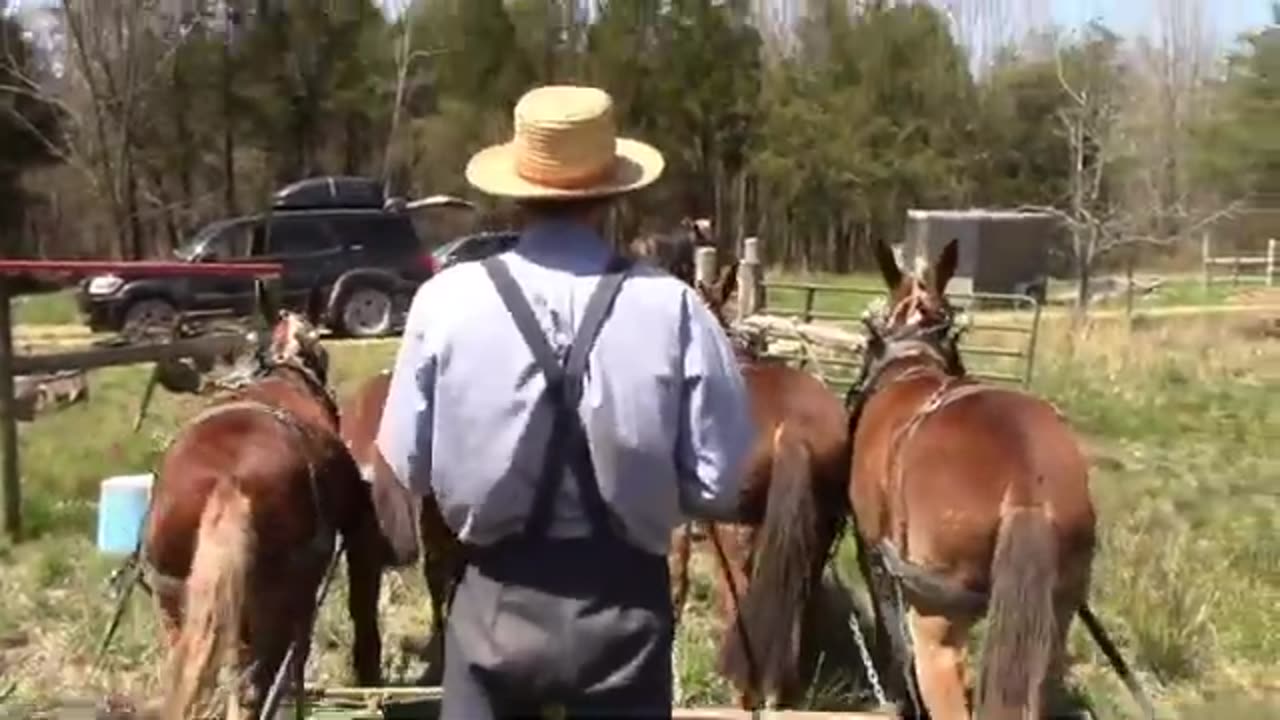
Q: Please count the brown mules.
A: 4